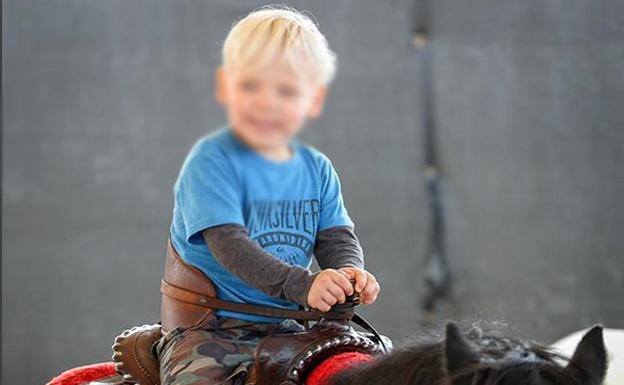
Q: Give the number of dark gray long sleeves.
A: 2